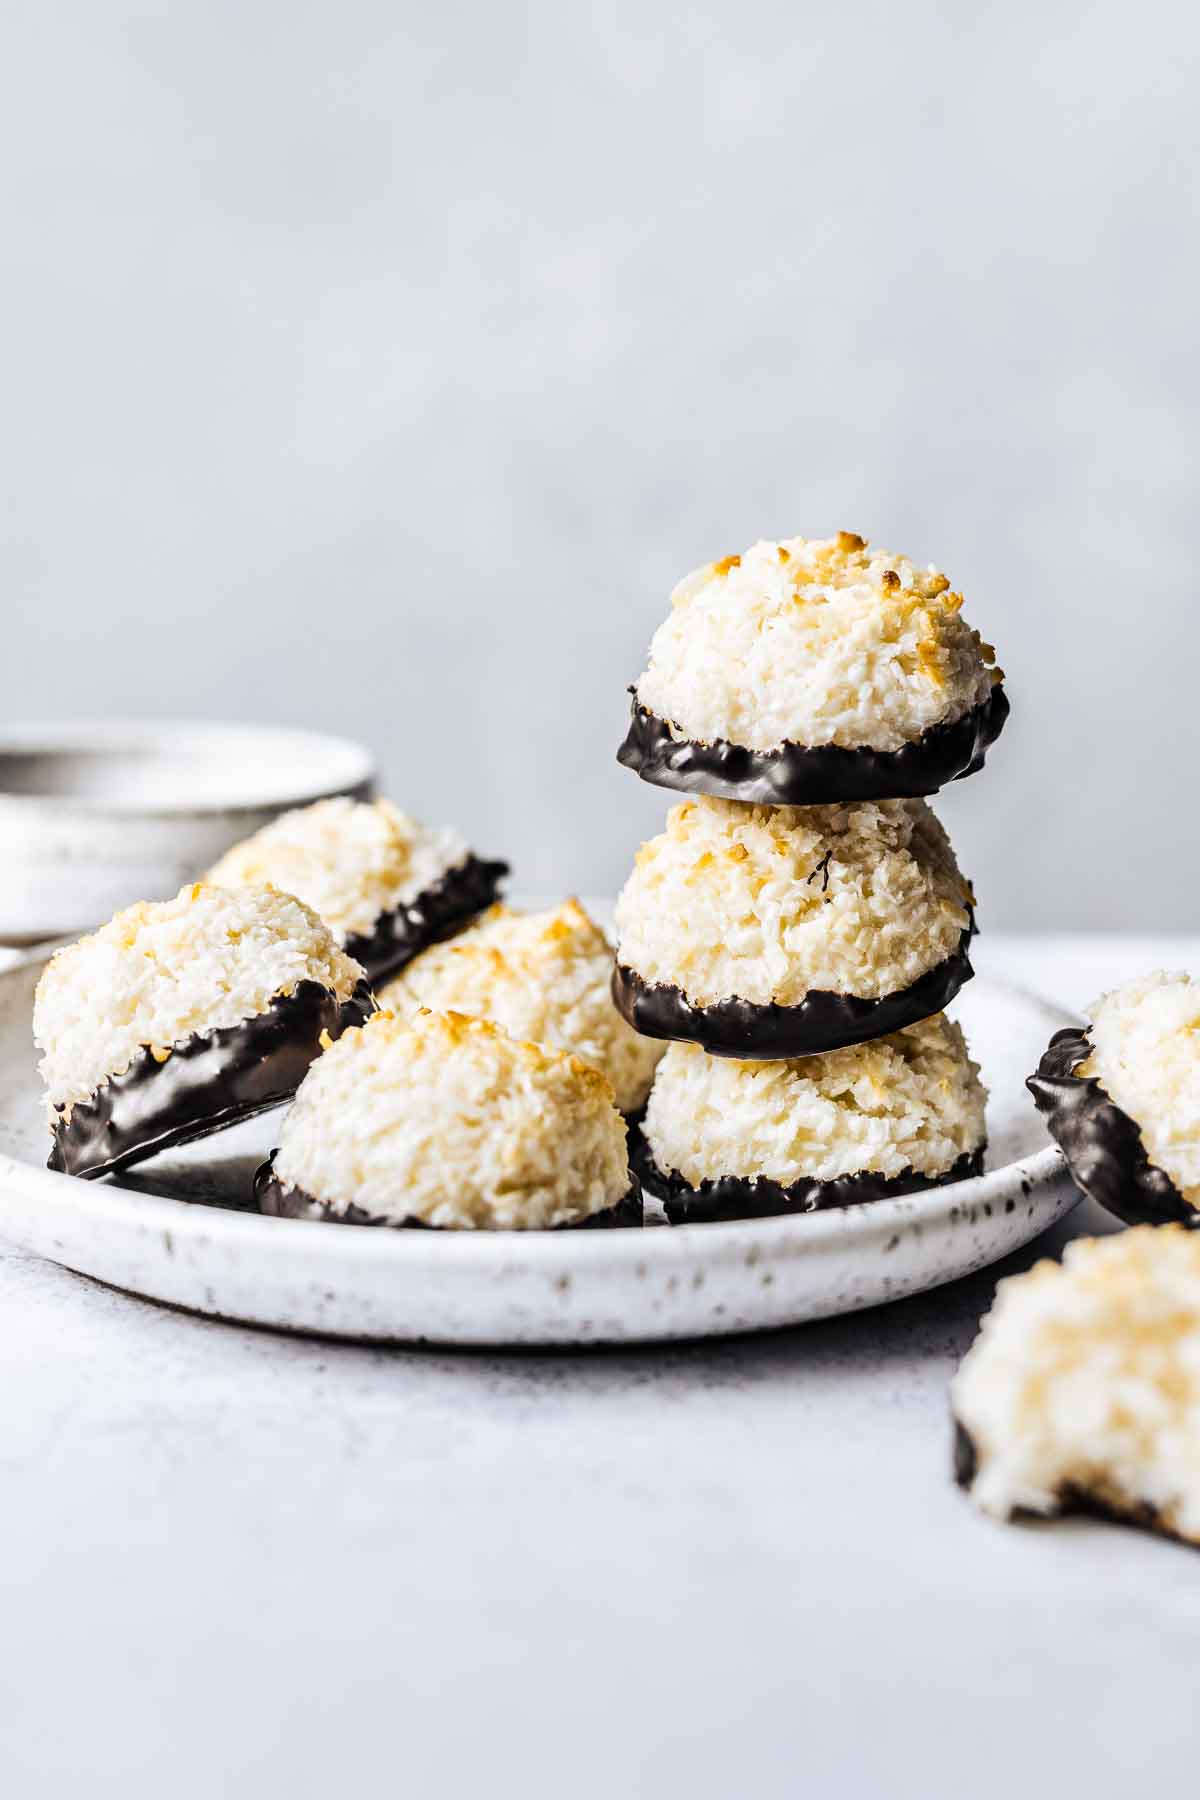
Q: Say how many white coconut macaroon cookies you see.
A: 9